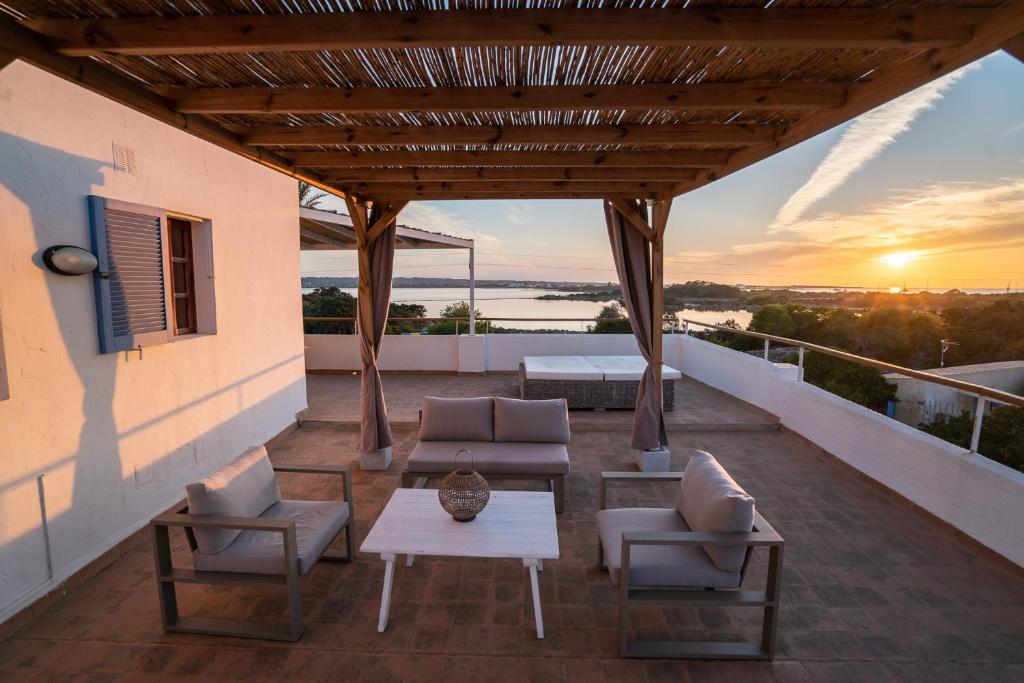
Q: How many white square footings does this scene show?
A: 2